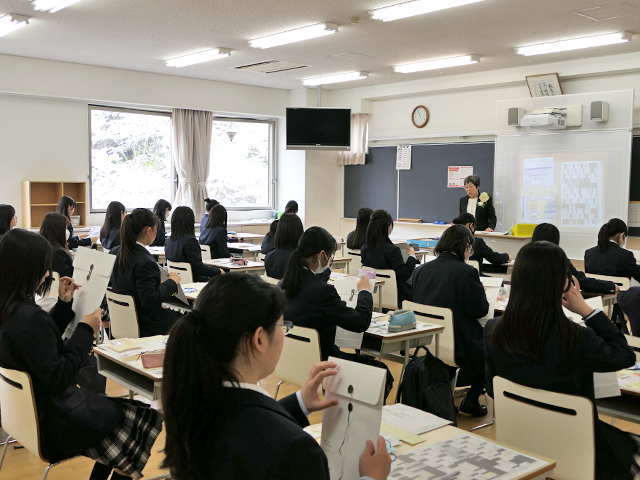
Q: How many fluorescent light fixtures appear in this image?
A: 8